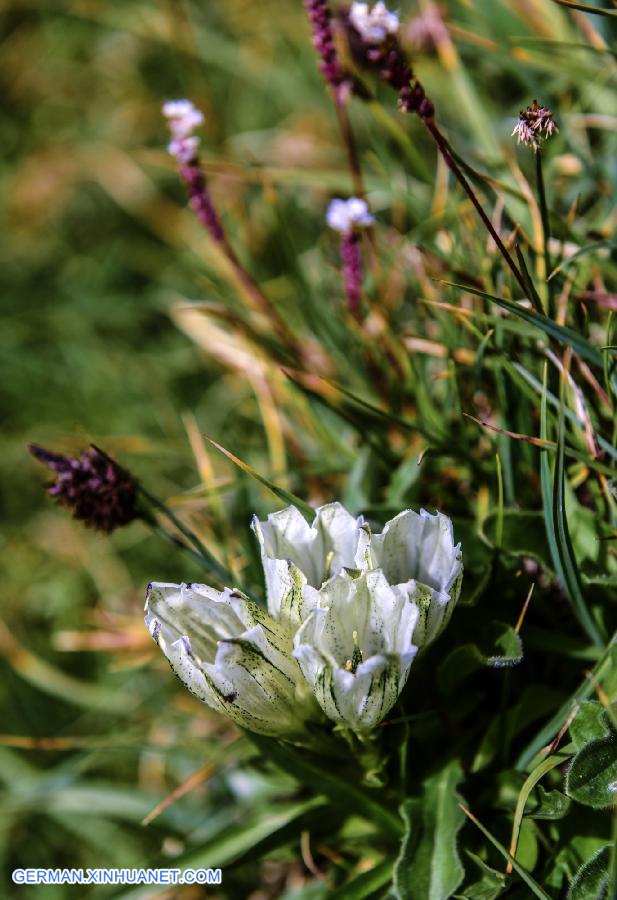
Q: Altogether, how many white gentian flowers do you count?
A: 4